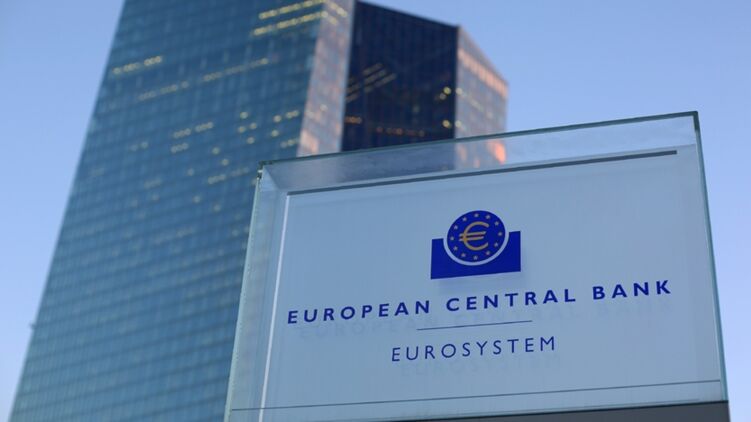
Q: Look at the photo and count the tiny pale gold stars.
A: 12